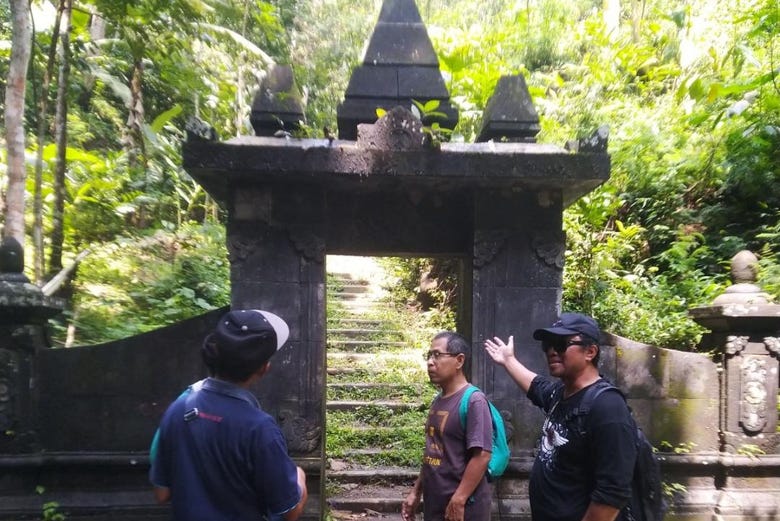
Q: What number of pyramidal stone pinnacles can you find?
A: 3